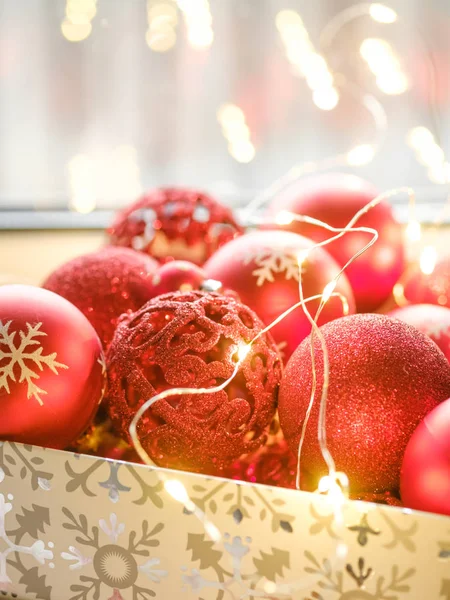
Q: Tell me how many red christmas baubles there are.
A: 11